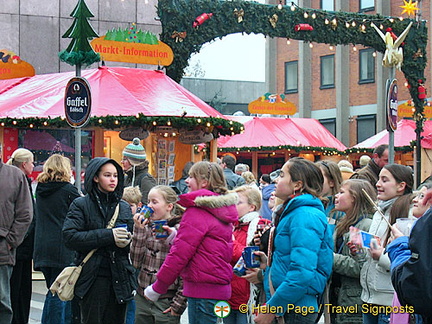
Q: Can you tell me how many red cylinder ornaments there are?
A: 4